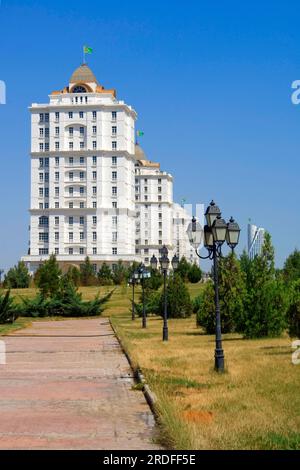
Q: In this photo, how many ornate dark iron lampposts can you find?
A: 4